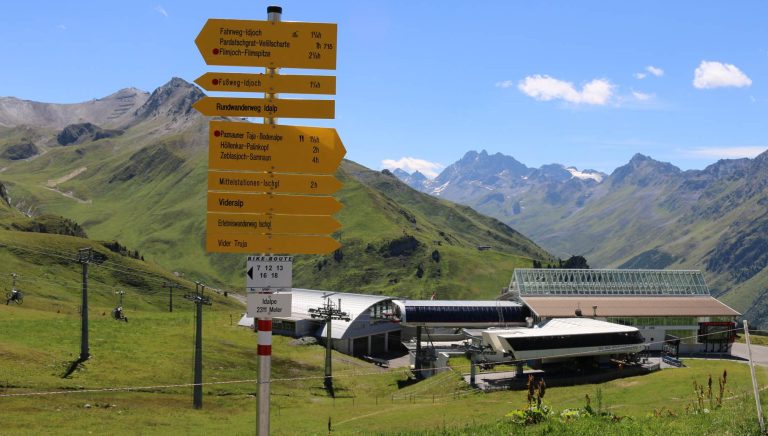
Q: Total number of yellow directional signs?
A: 8